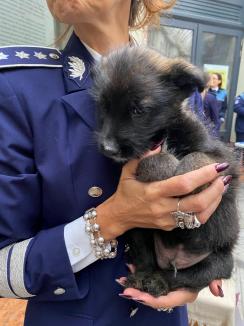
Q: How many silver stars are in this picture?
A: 3